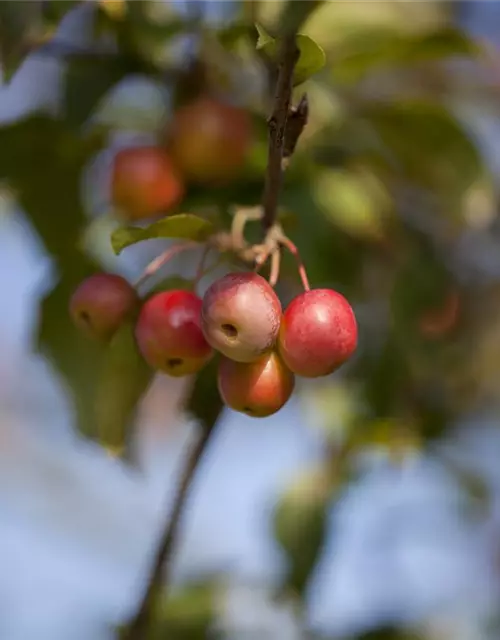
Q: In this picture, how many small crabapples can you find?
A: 7